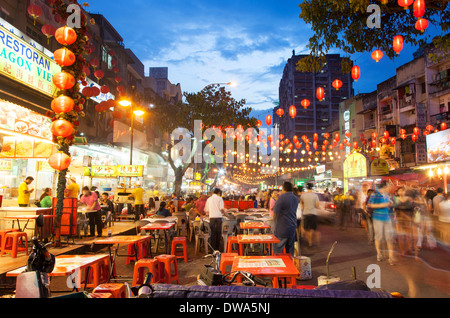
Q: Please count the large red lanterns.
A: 6